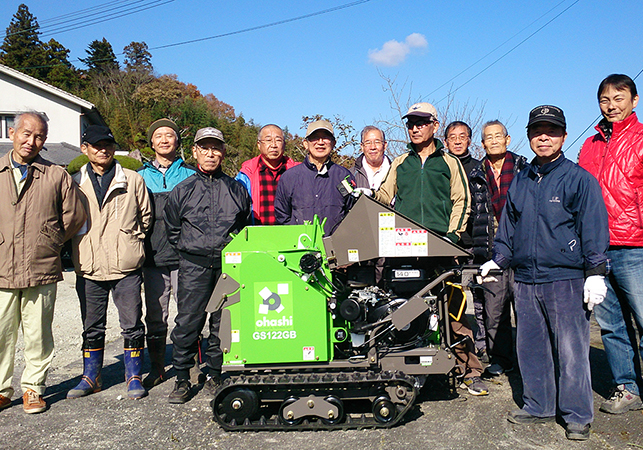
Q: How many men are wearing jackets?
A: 12